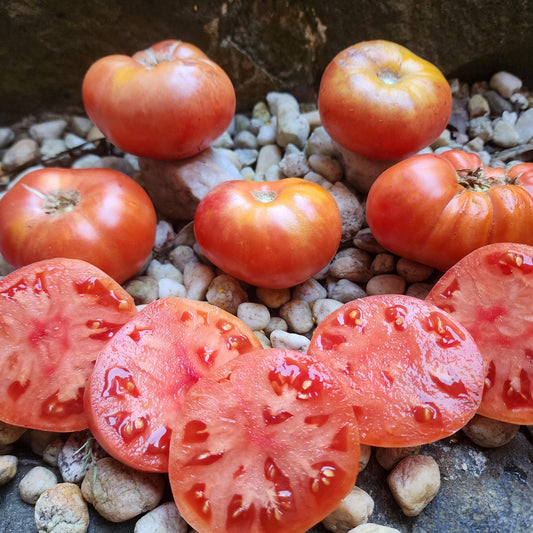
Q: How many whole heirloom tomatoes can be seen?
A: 5